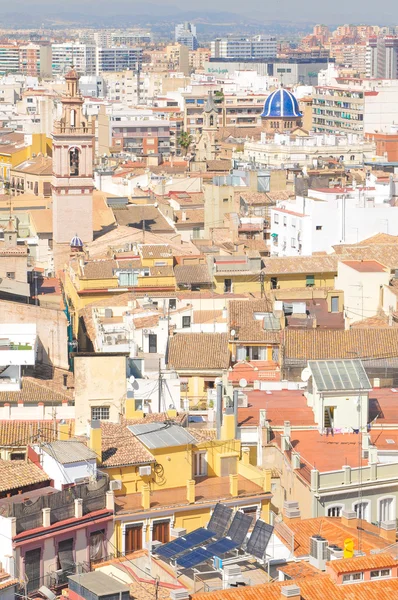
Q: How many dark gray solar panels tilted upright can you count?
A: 3